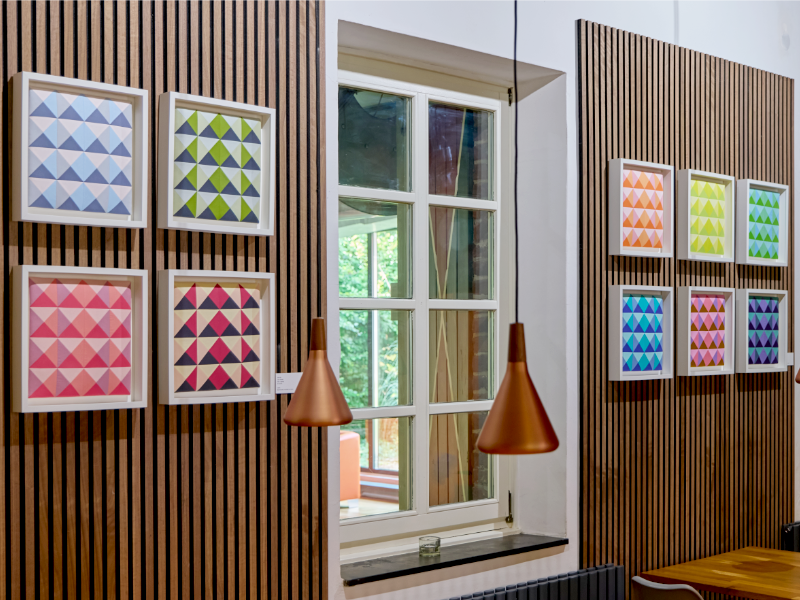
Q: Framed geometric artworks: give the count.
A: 10